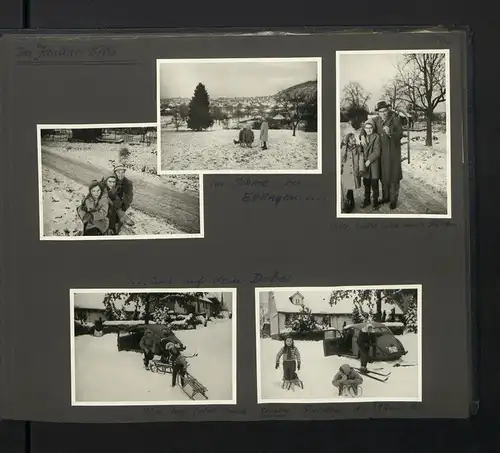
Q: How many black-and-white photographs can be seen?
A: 5